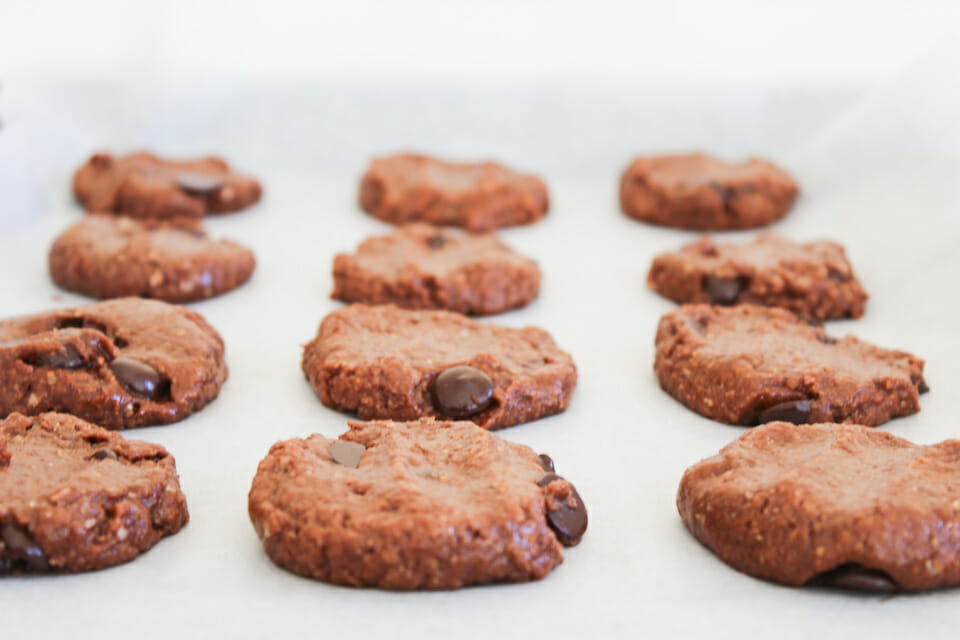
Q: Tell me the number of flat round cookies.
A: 12